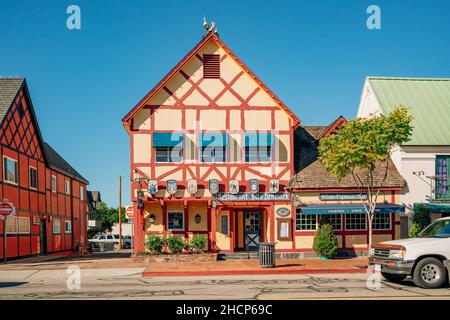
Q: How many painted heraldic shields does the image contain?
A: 7